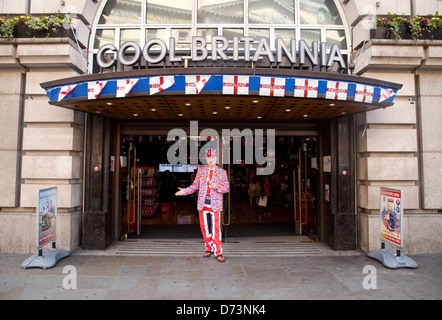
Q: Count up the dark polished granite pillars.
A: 2